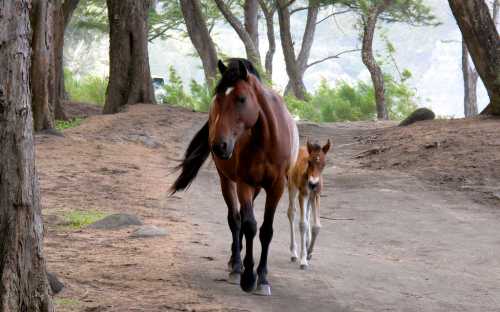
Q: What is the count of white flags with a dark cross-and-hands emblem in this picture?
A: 0